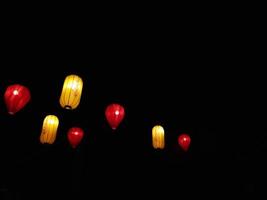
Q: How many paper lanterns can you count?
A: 7